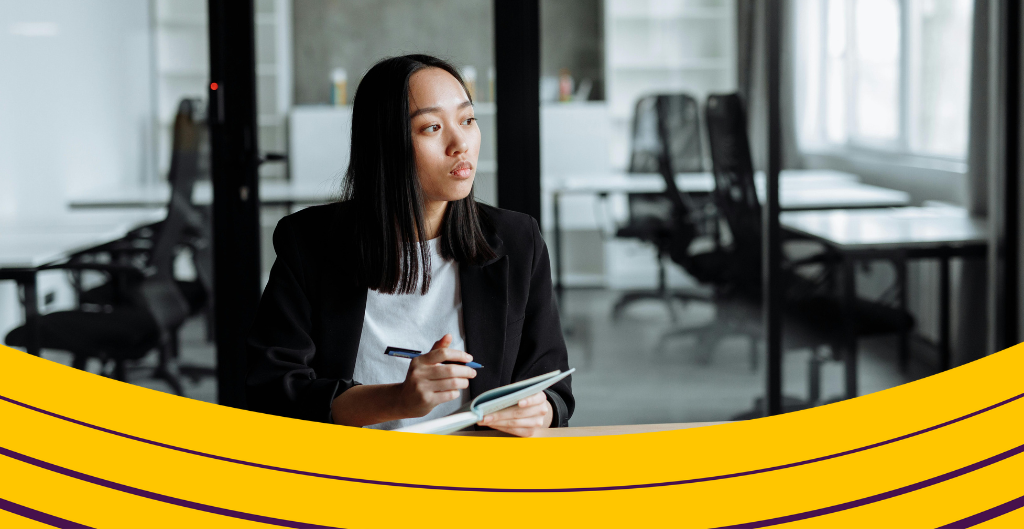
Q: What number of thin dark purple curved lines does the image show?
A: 3